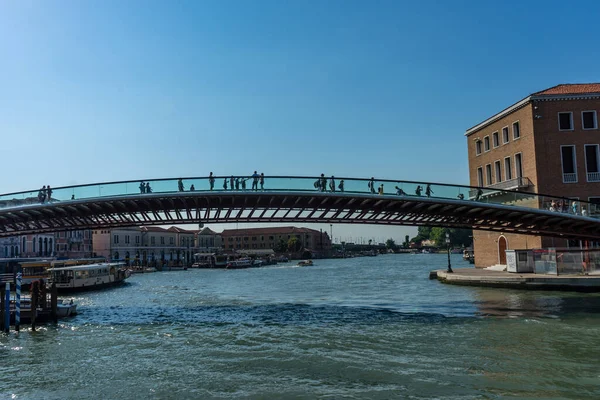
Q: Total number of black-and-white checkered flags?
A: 0